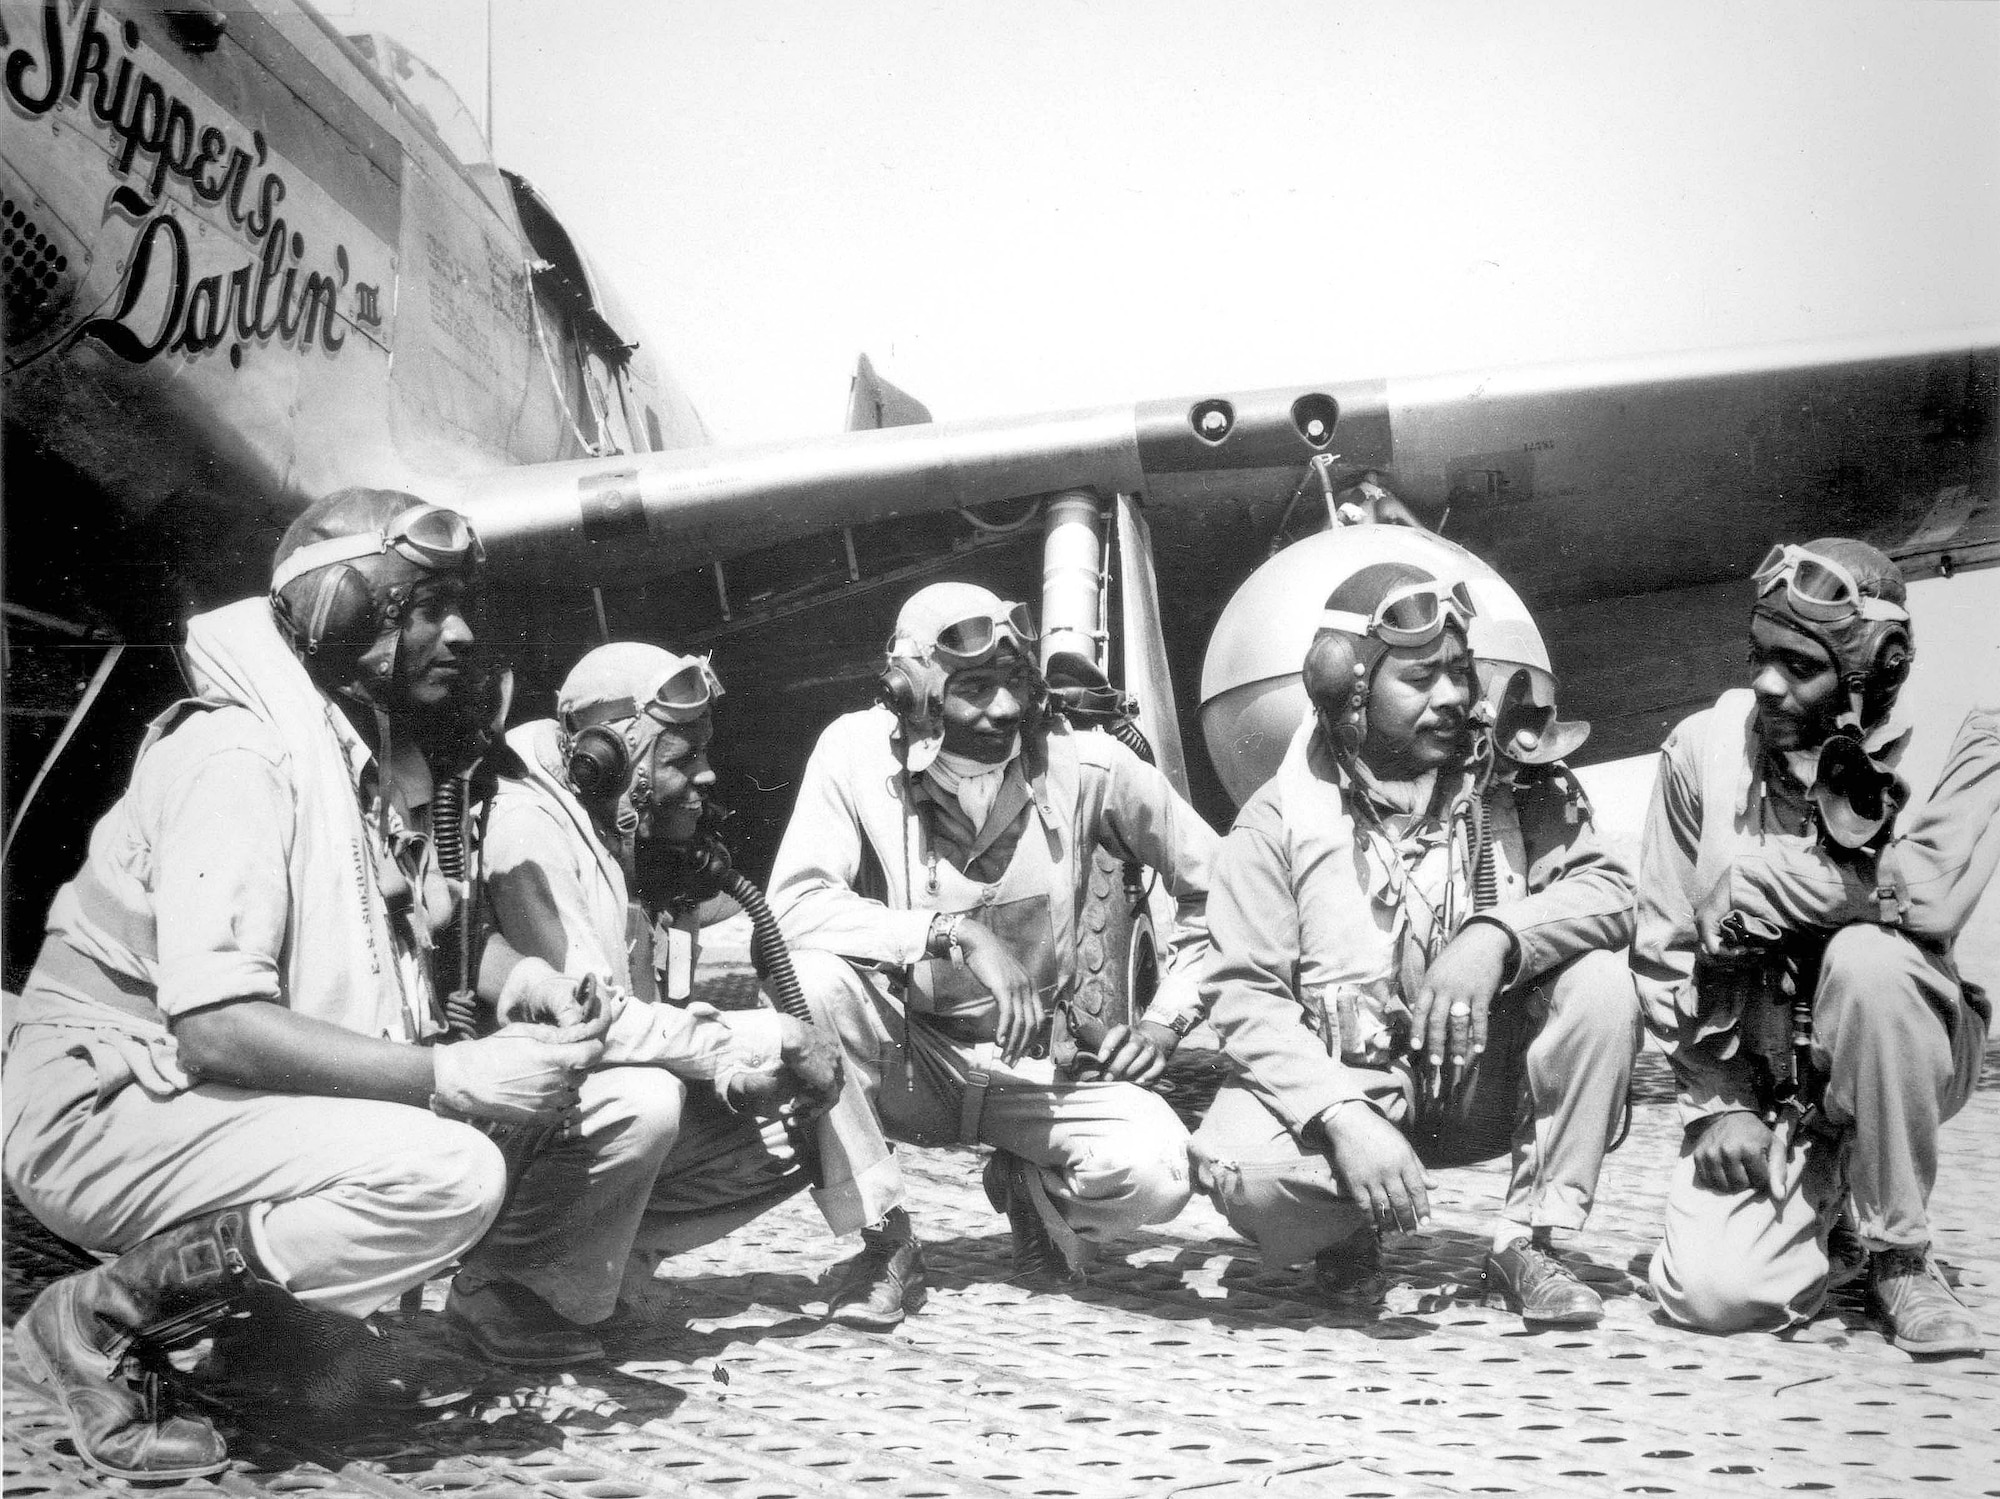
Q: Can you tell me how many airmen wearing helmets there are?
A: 5